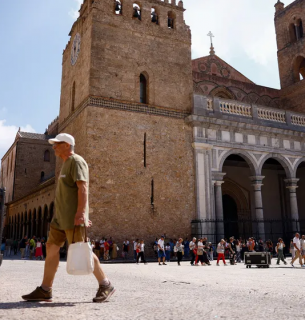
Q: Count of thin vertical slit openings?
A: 2